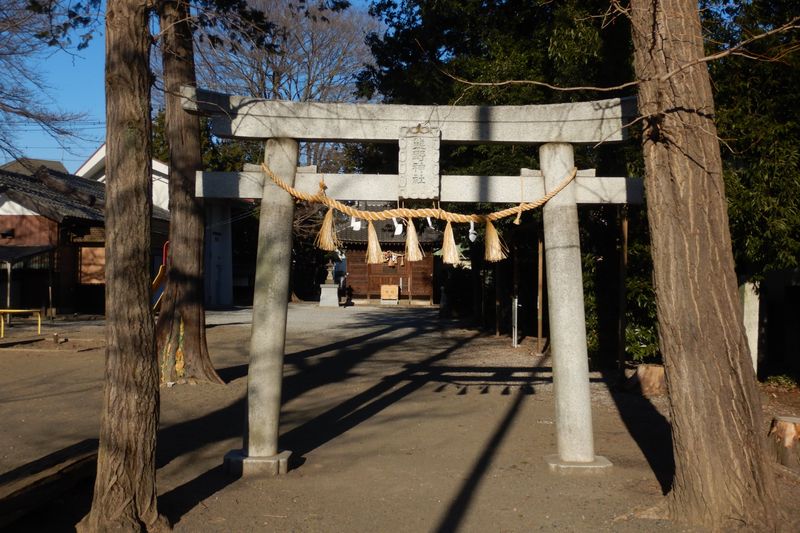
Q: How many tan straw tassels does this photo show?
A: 5